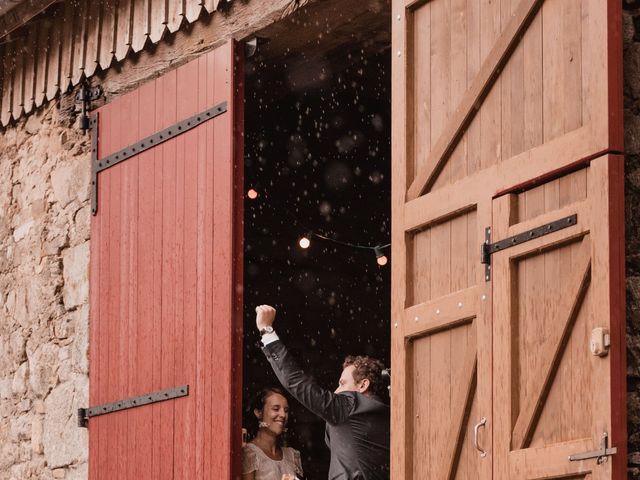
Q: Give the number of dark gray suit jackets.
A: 1